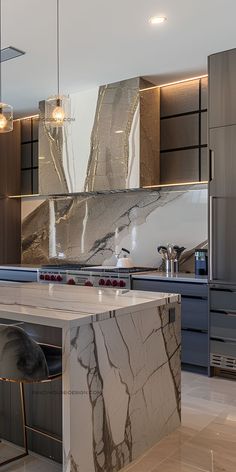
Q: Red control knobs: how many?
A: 10